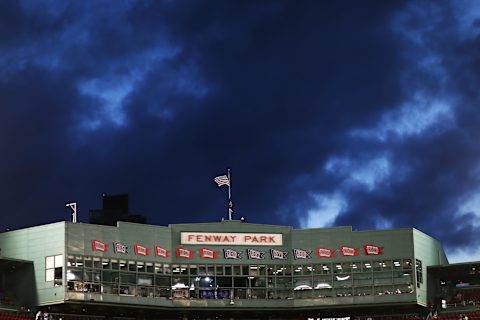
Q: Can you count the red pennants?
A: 8